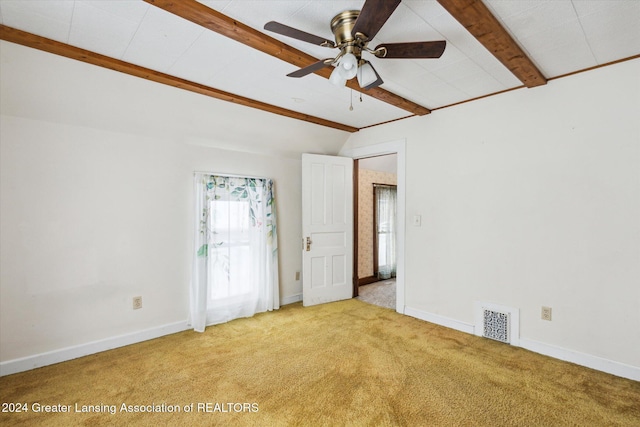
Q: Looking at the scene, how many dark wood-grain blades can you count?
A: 5